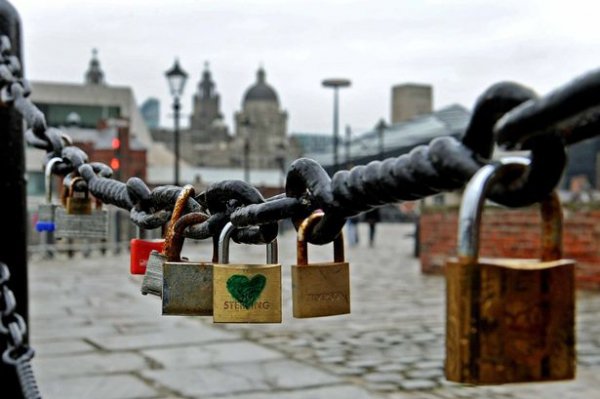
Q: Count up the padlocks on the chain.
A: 9